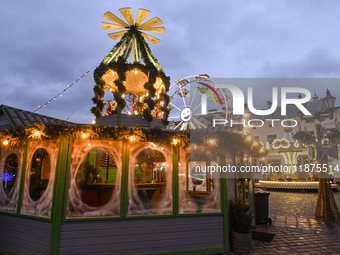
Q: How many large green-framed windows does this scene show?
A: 5